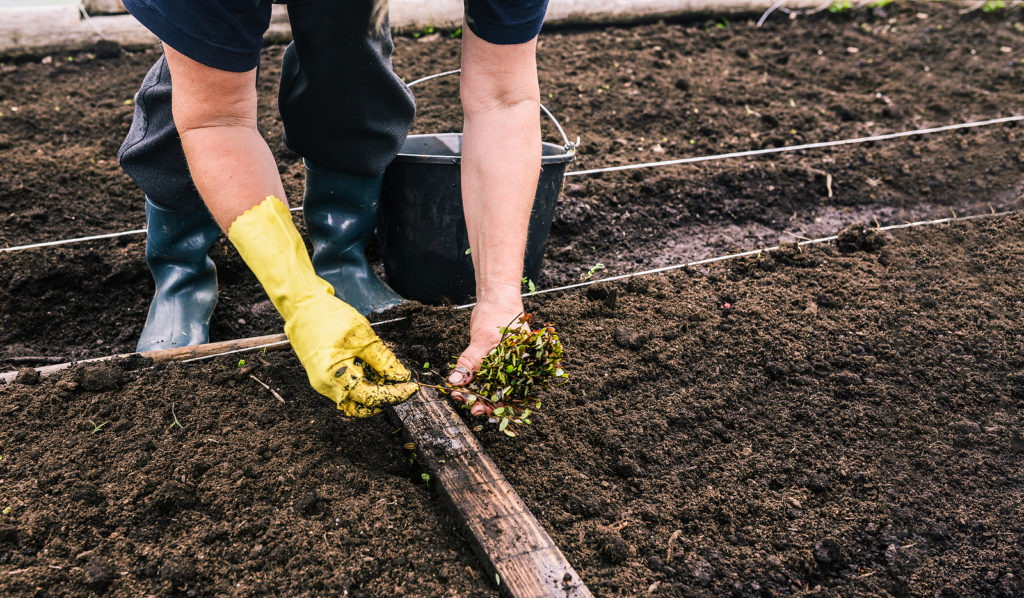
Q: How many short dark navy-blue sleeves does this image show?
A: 2